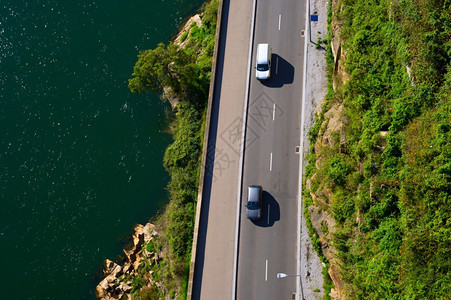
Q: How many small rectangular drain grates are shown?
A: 3